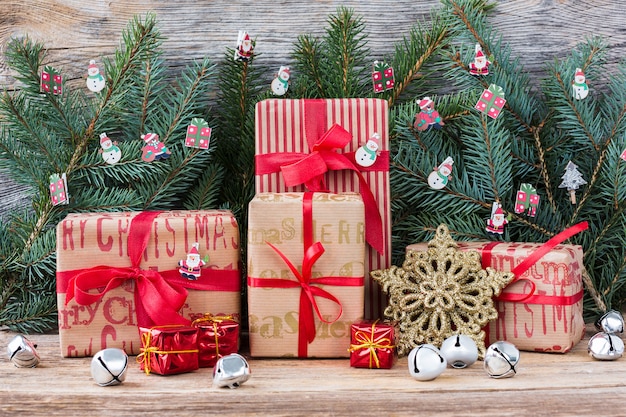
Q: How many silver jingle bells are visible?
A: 8